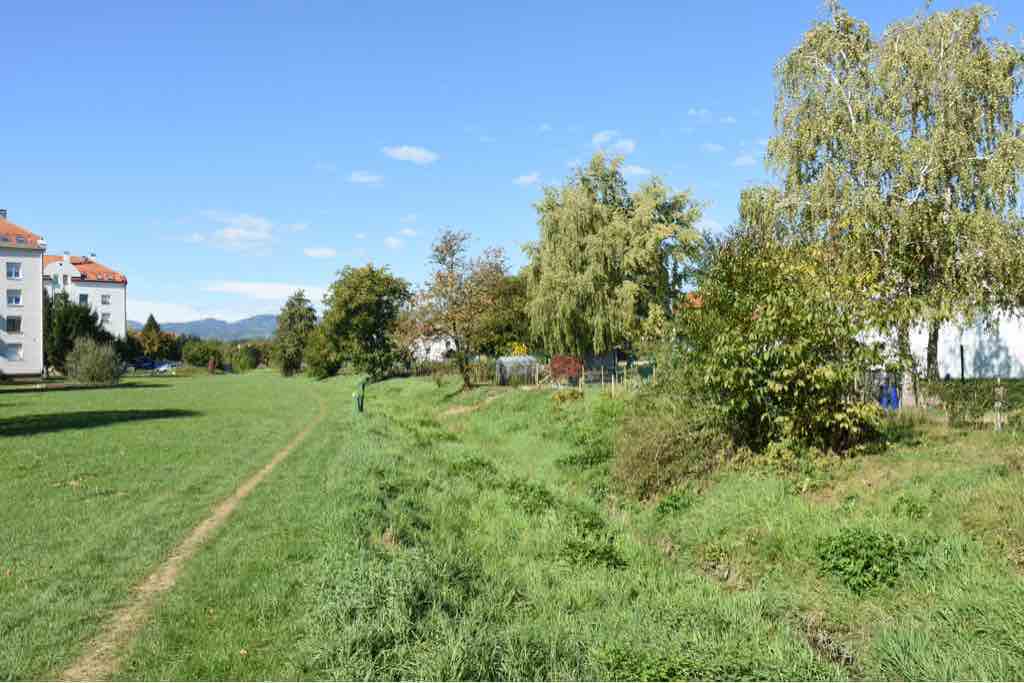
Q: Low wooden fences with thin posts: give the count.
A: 1